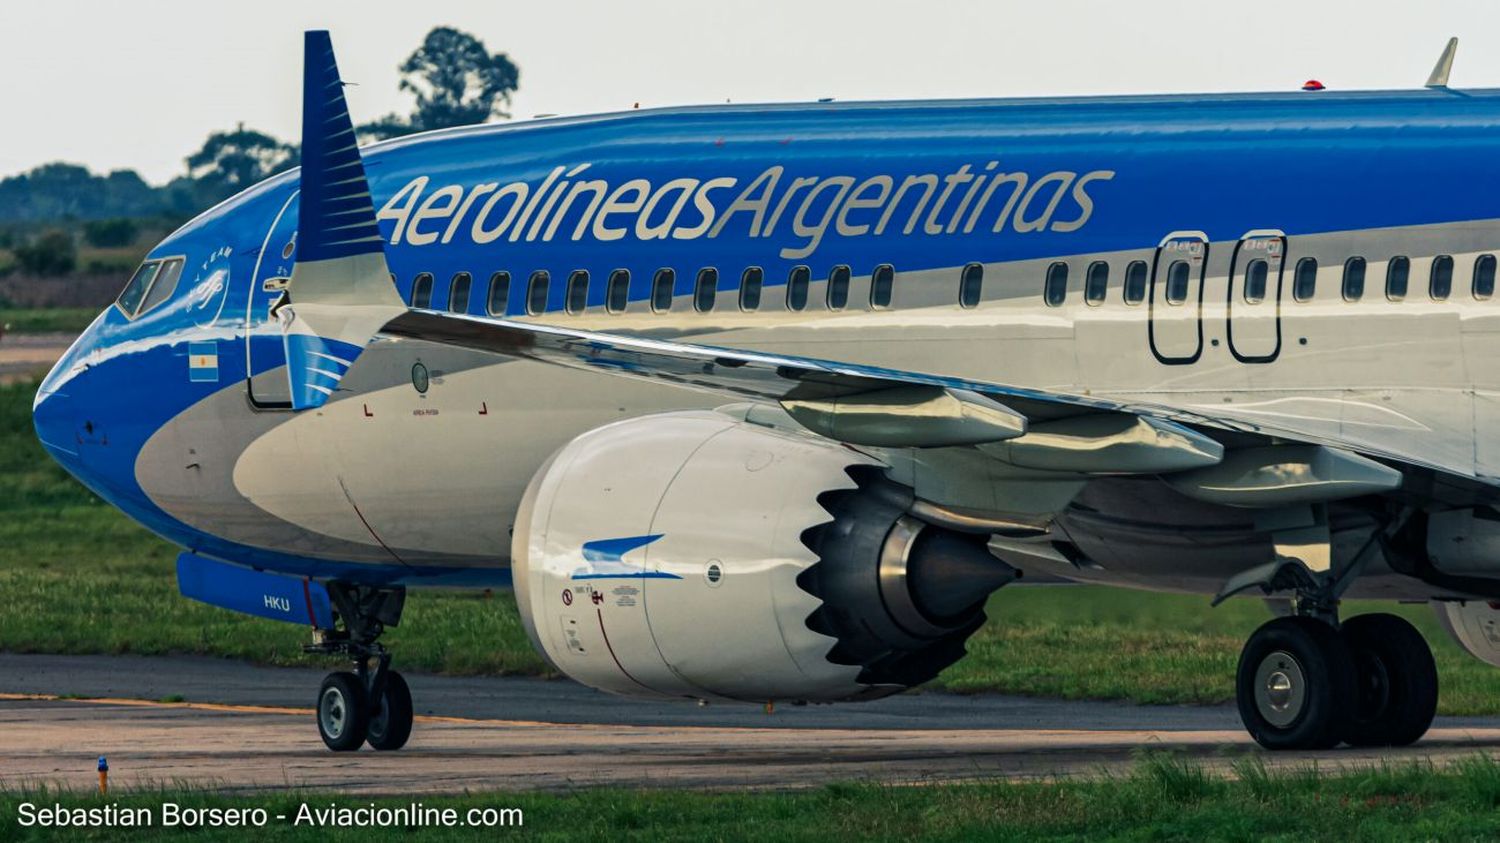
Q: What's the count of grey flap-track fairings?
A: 3